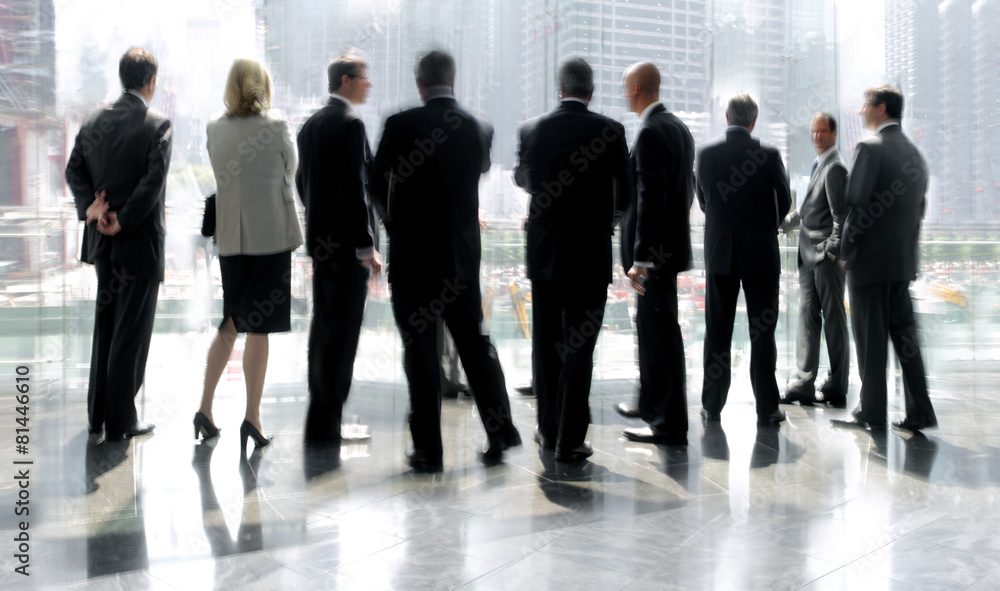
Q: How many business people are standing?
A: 9